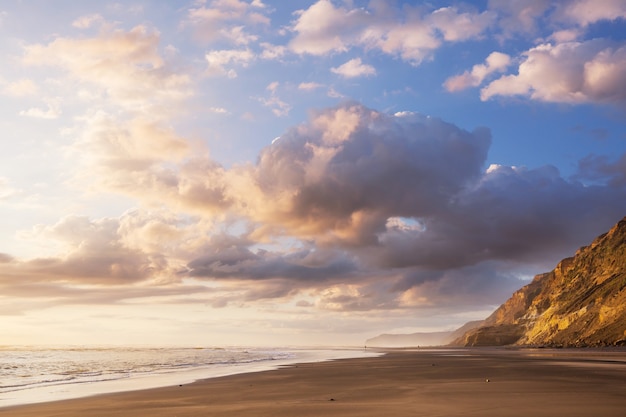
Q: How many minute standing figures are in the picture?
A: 2